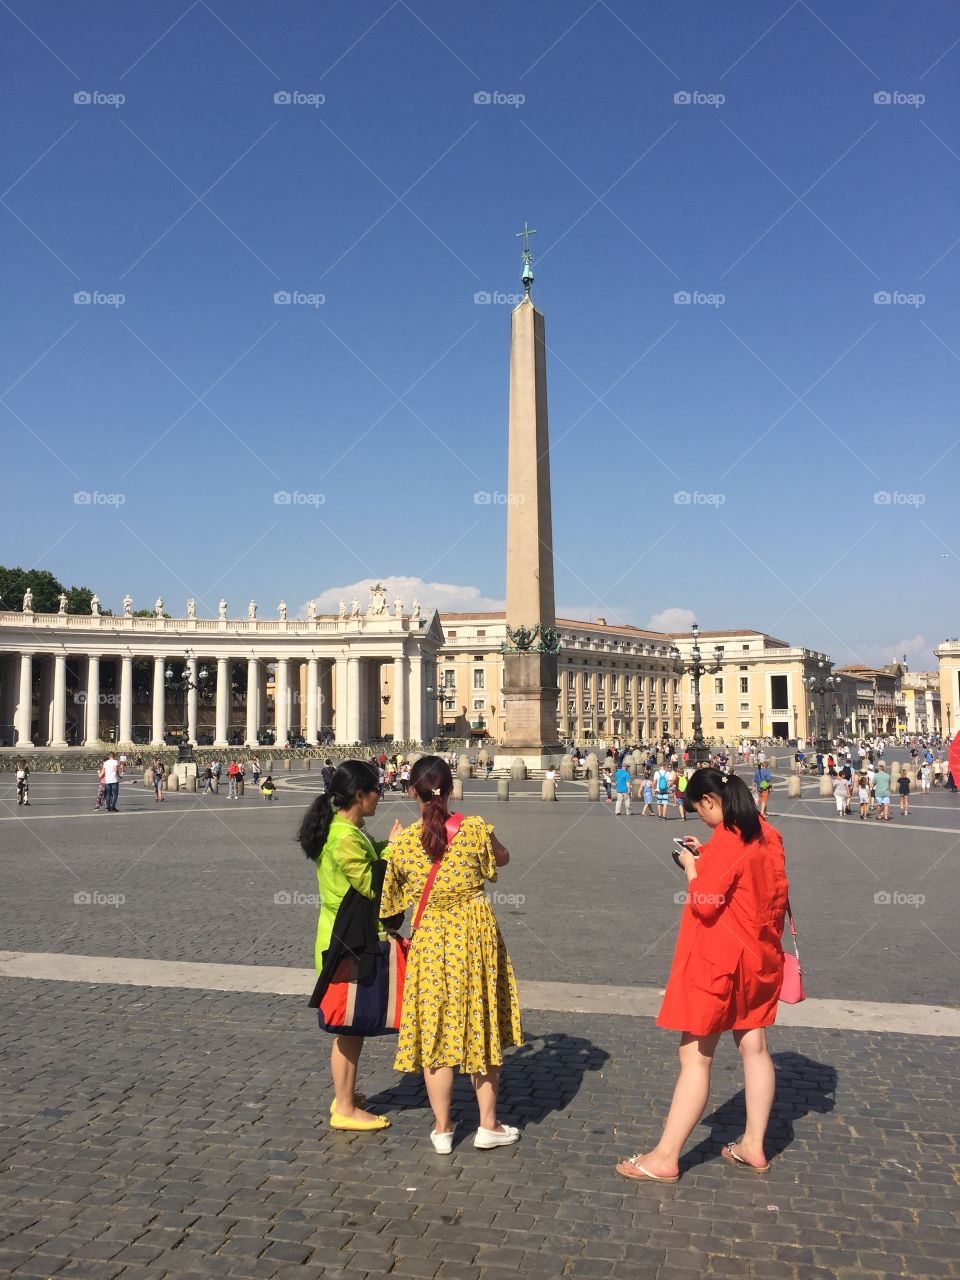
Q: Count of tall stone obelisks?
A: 1